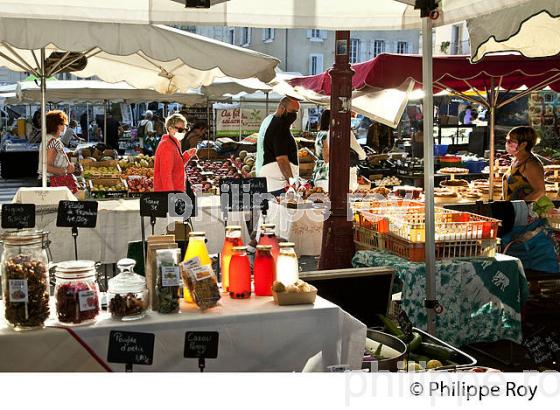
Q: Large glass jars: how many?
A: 3